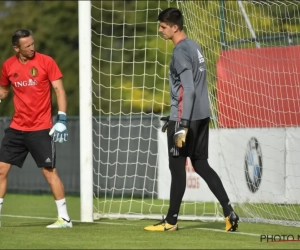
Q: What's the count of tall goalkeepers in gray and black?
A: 1